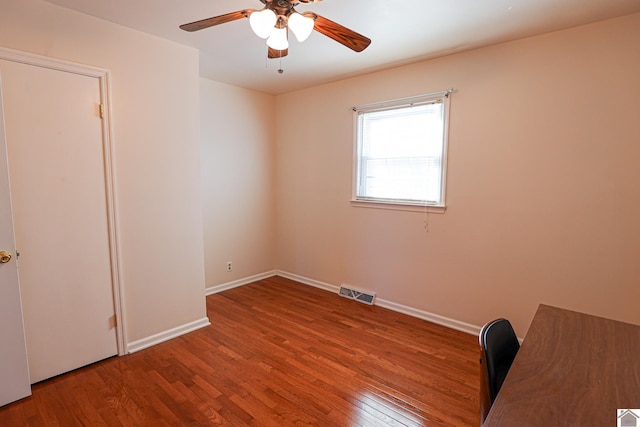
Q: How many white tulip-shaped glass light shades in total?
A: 3